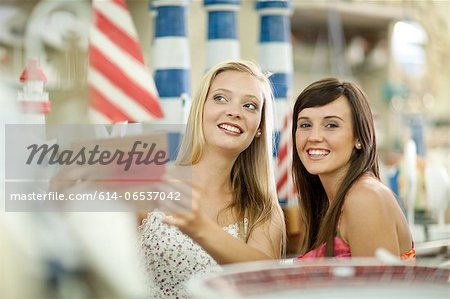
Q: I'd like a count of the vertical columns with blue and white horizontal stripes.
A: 3